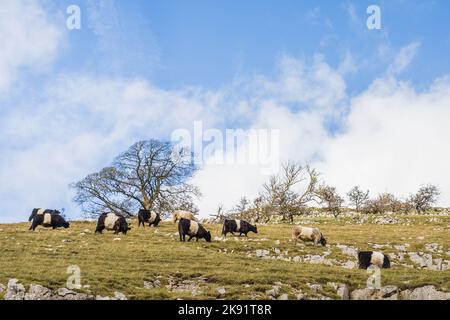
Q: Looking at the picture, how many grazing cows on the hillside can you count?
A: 9